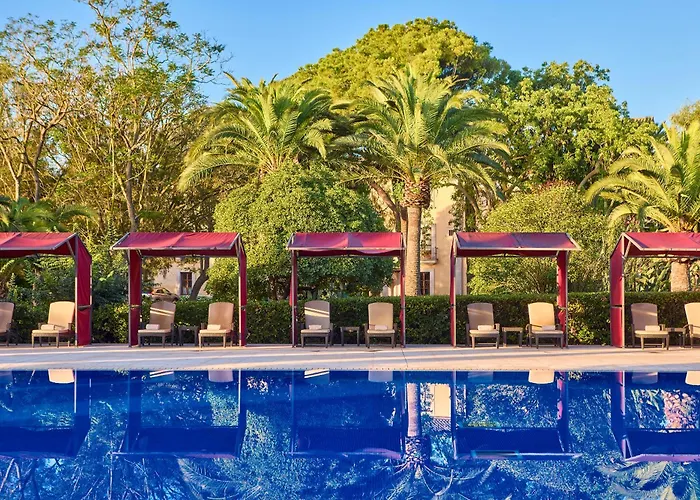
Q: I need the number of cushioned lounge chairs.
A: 10